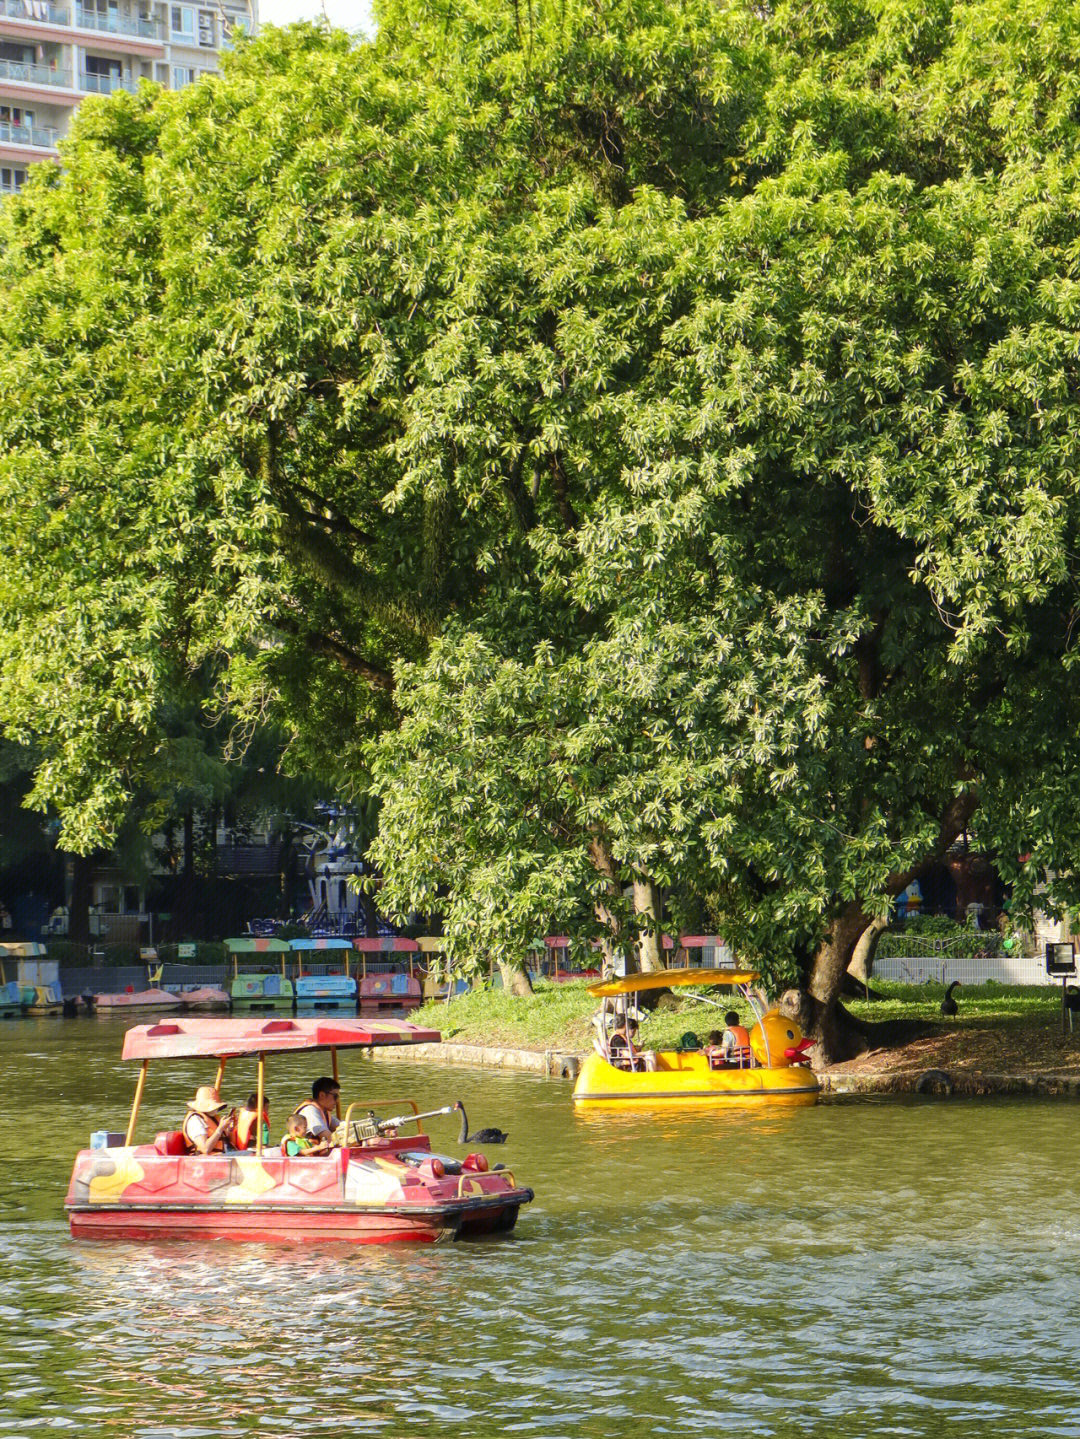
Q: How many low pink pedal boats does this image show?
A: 2